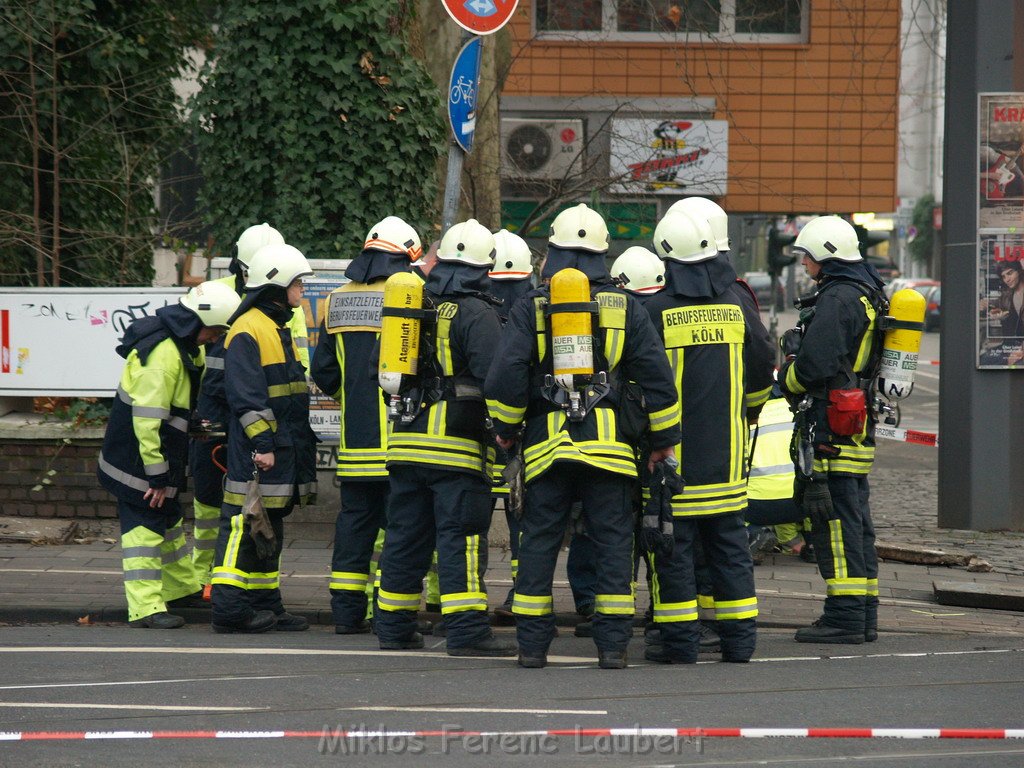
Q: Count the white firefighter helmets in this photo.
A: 11